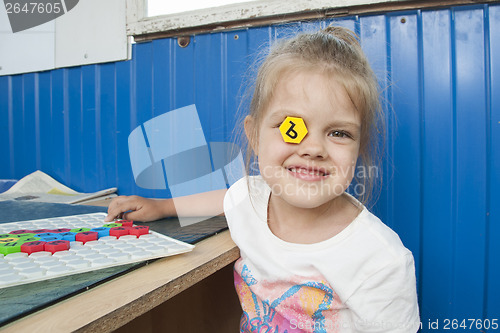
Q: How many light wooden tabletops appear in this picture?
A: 1